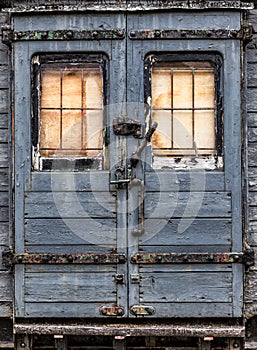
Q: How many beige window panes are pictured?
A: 12